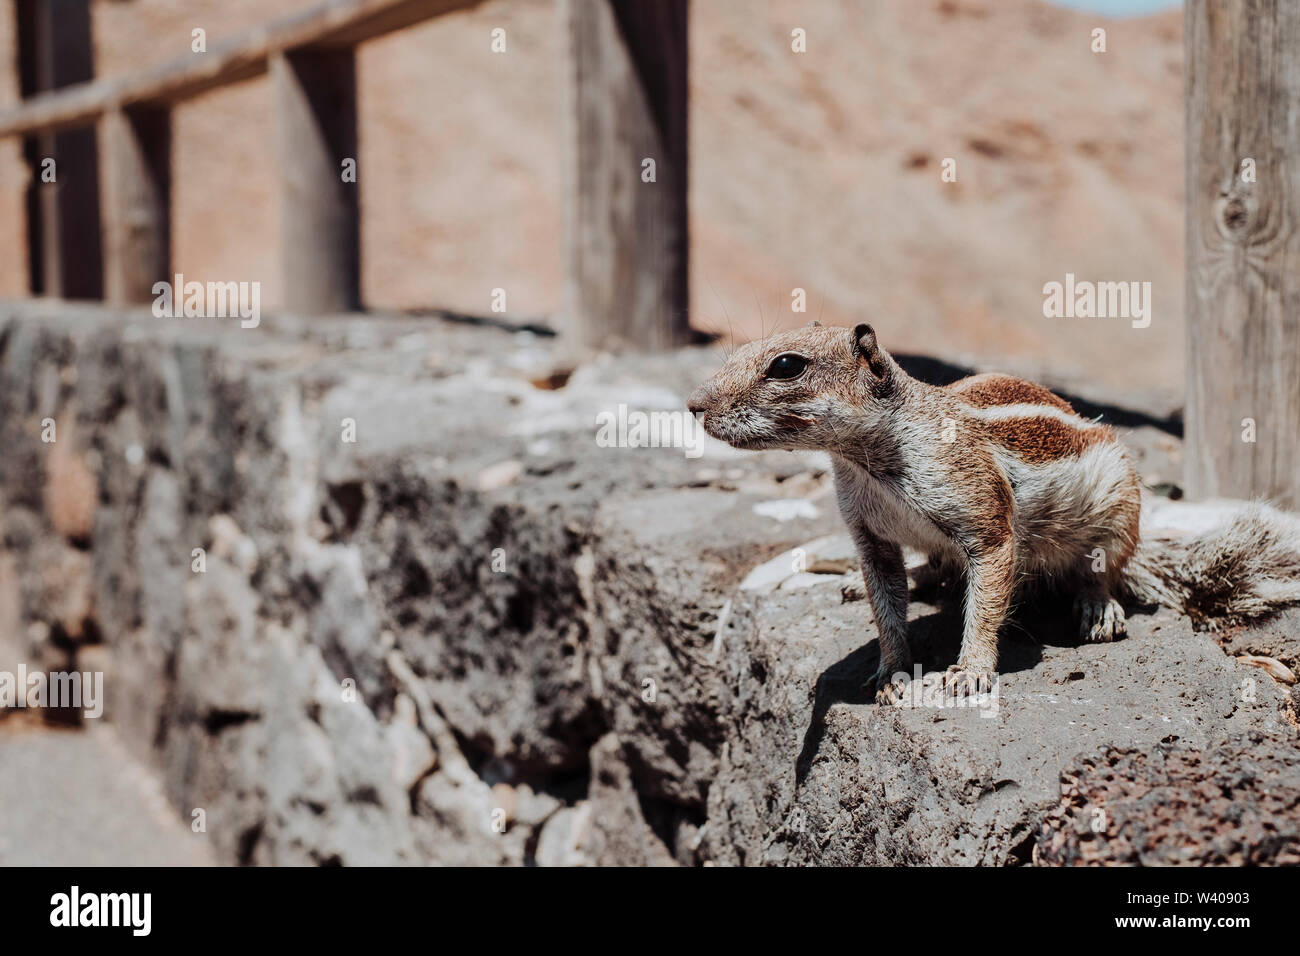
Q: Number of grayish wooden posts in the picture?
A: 5